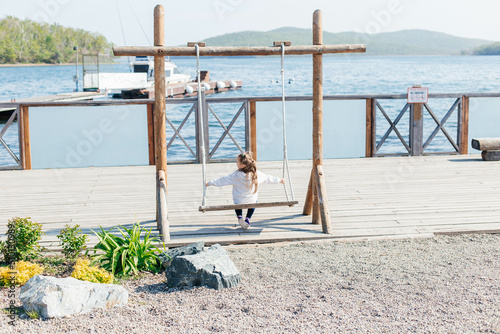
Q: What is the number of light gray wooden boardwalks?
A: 1